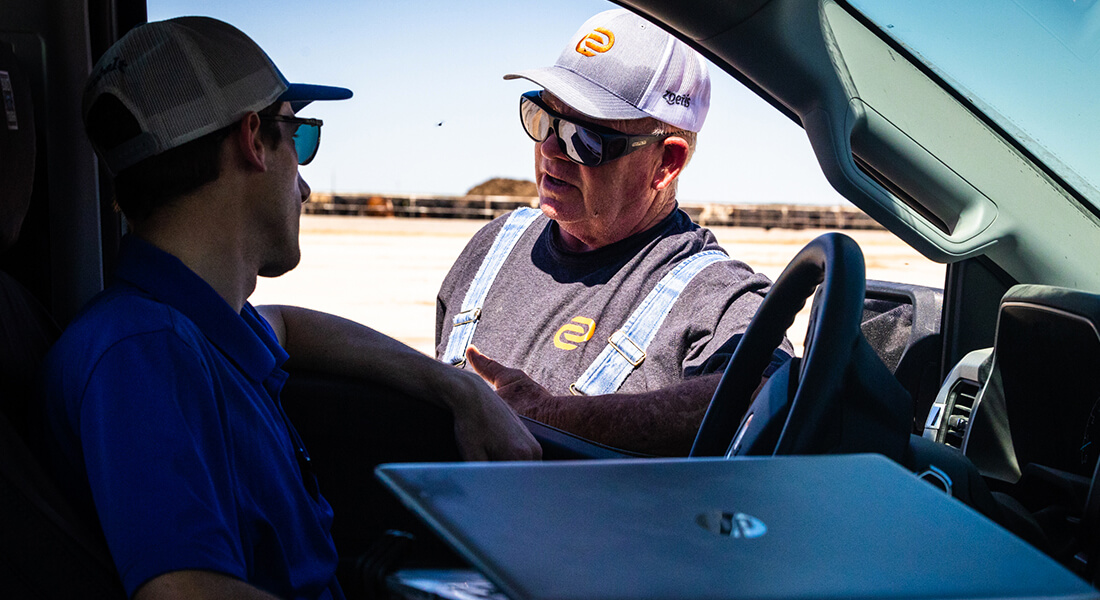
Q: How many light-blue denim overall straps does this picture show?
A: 2